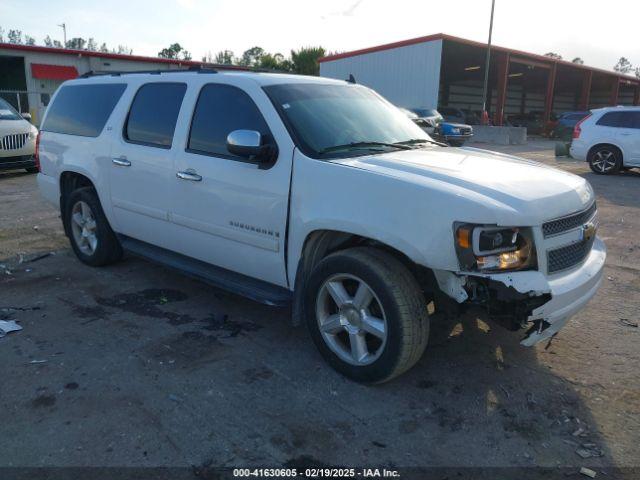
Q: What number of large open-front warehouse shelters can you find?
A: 1